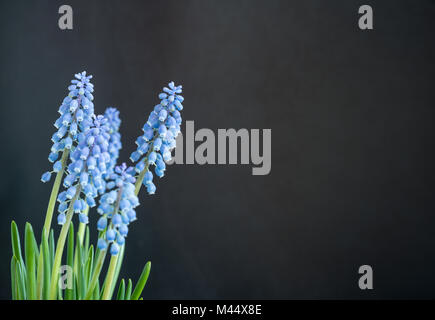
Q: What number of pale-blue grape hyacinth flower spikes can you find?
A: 5